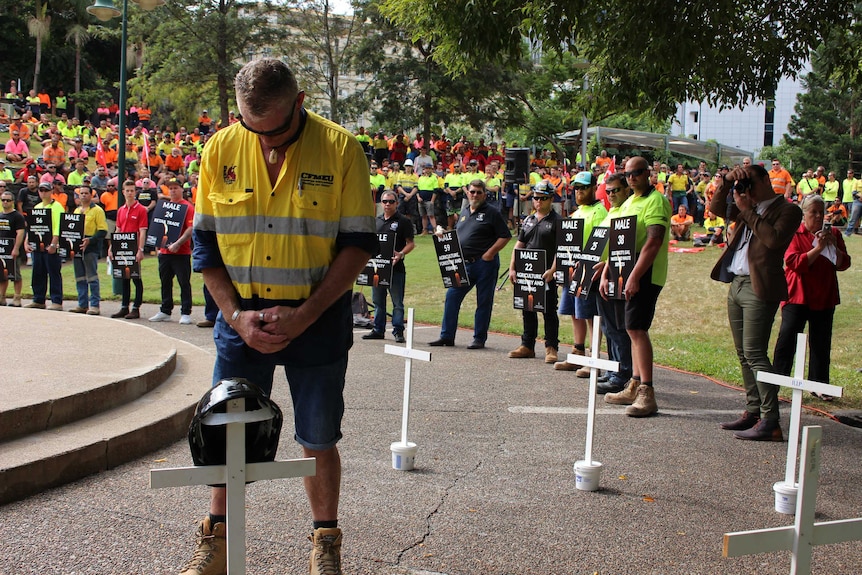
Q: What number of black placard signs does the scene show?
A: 11